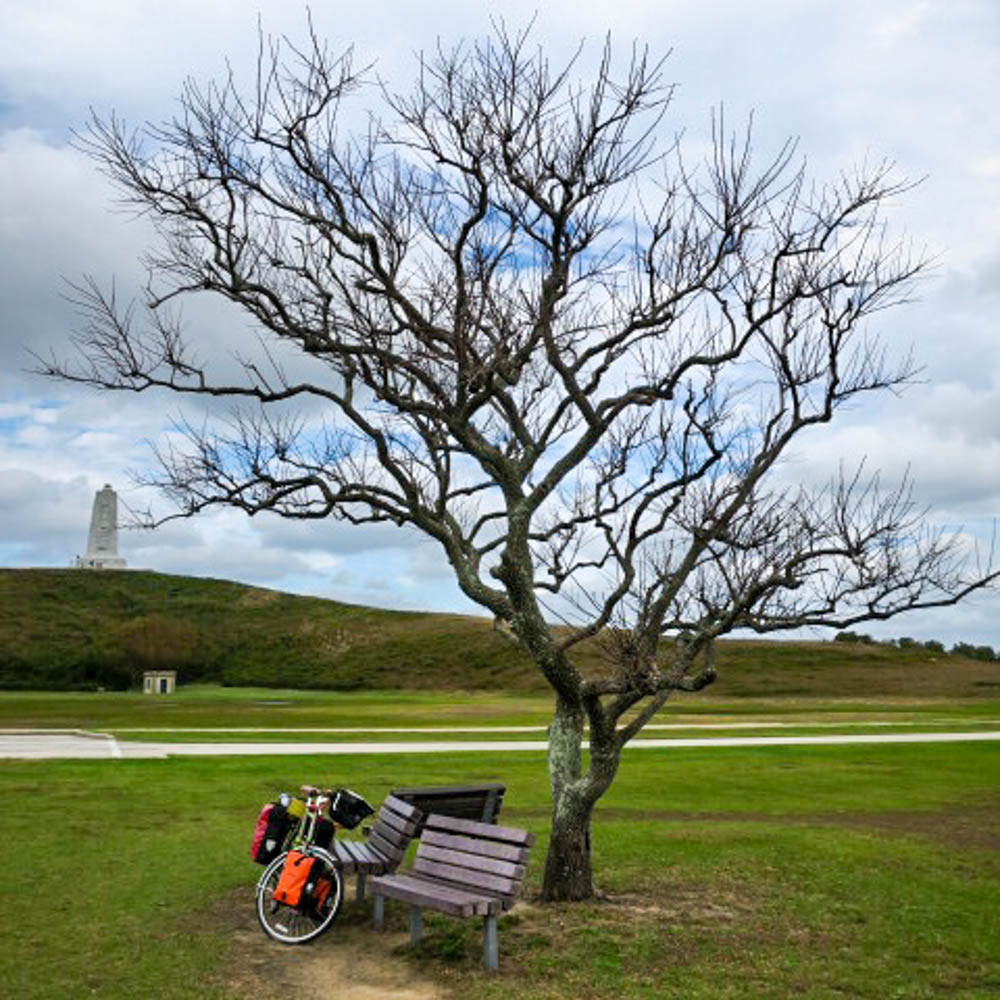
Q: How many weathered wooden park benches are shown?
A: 3